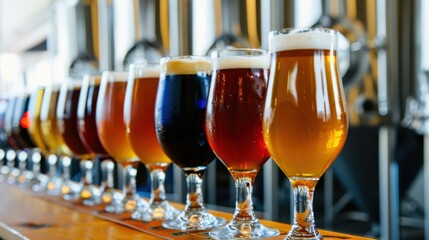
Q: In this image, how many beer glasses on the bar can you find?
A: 13